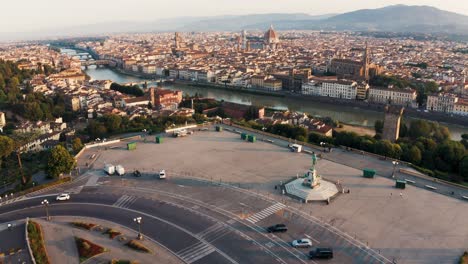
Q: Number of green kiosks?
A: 7